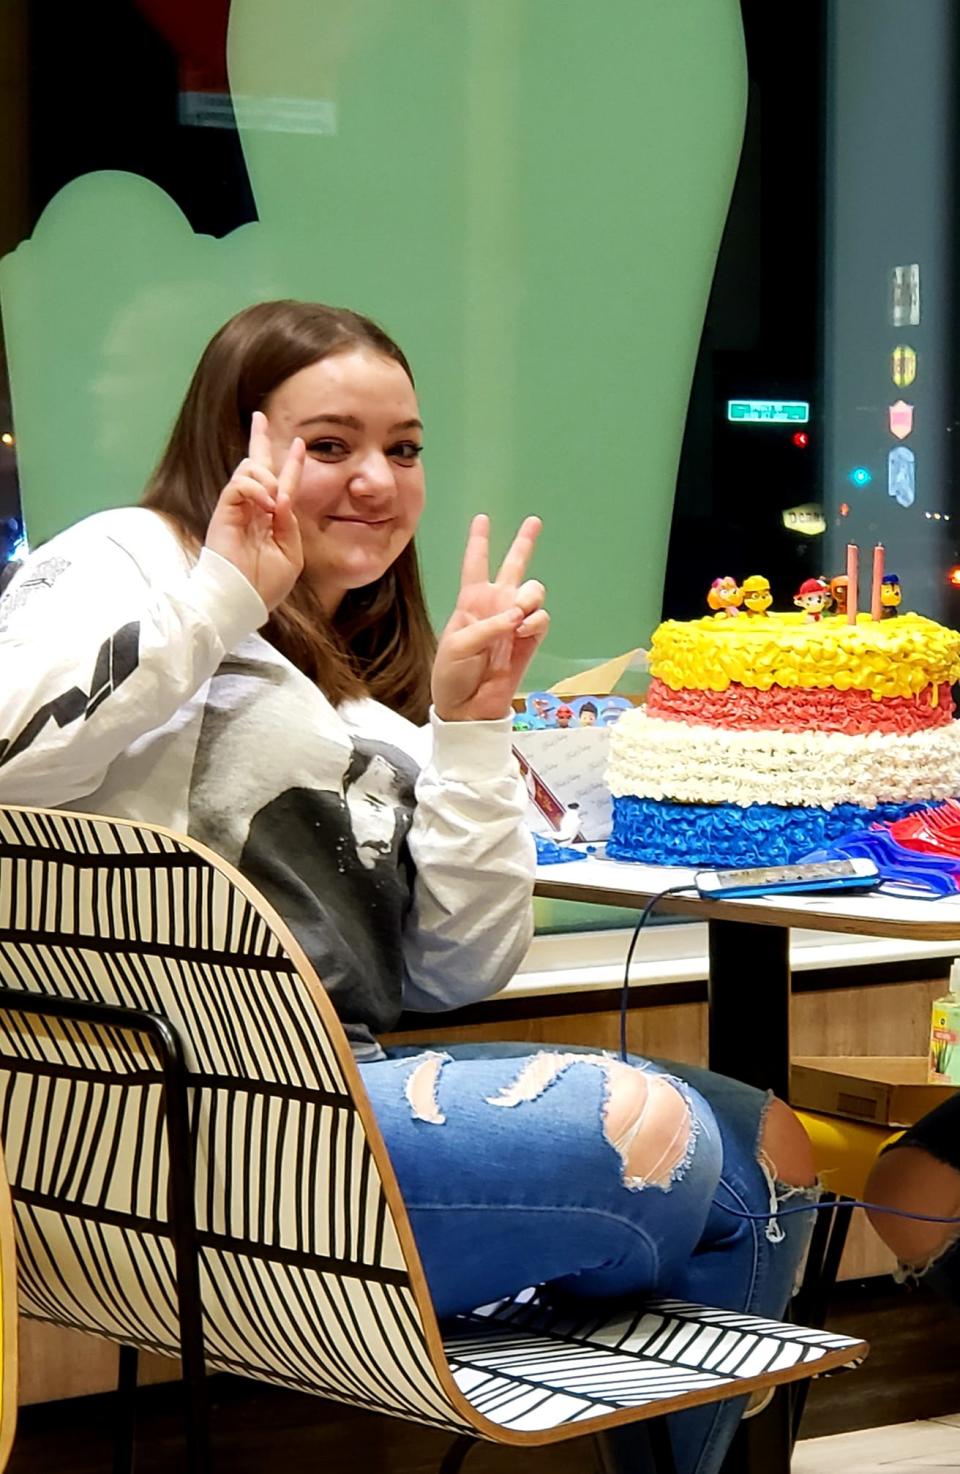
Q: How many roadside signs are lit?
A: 2